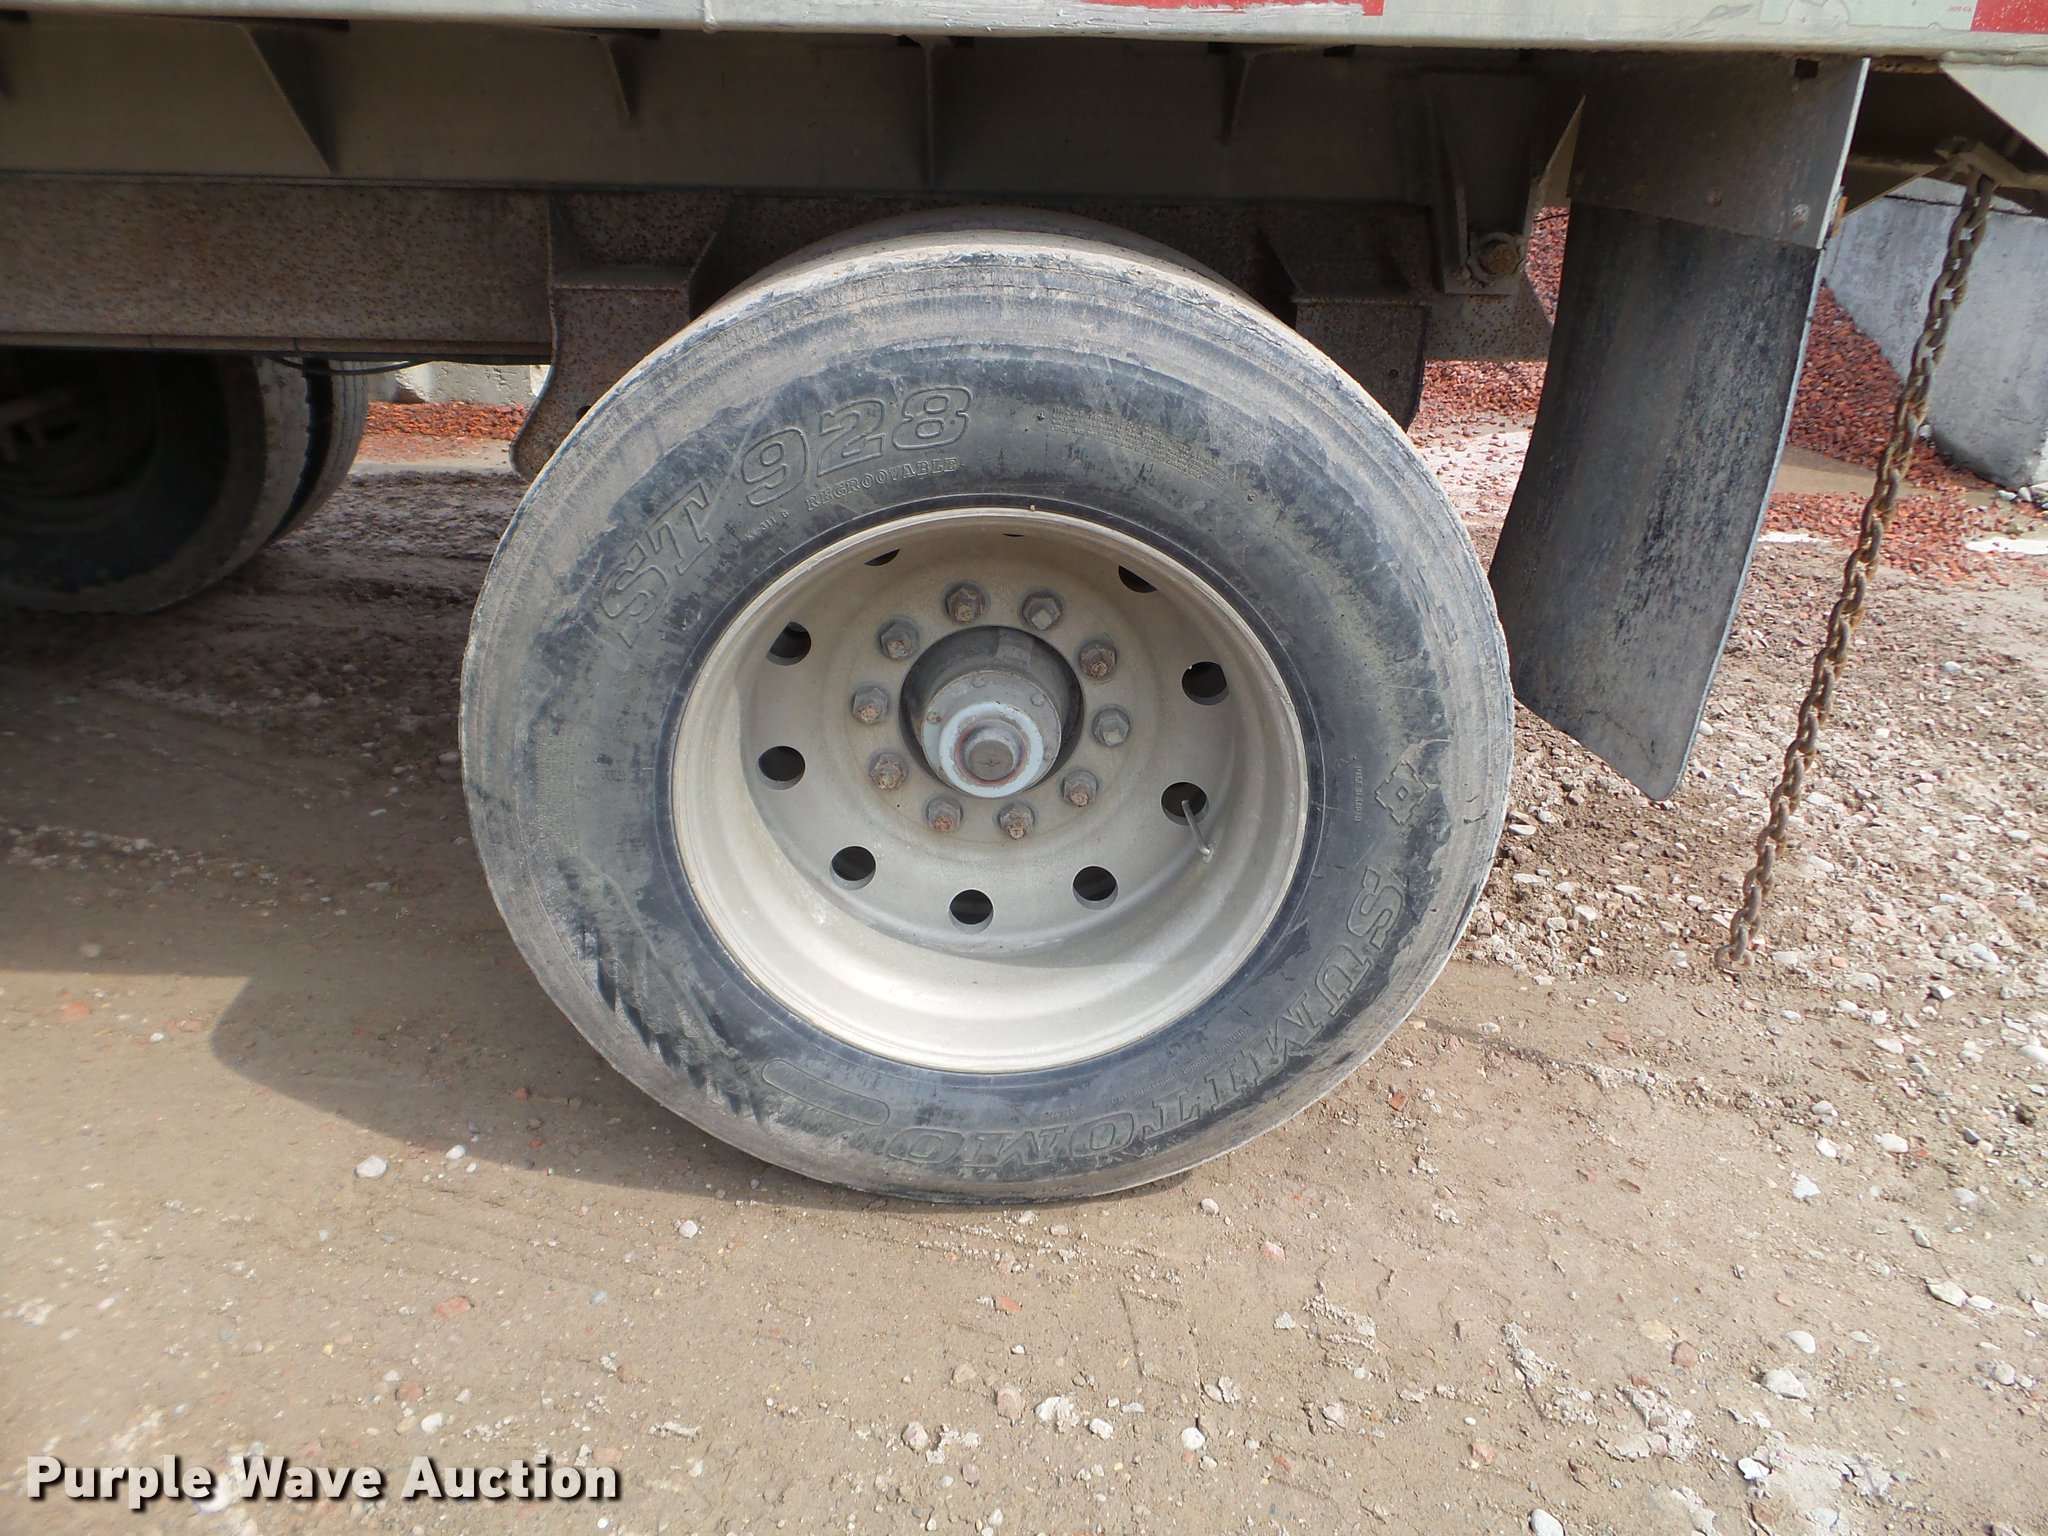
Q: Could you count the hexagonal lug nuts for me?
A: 10